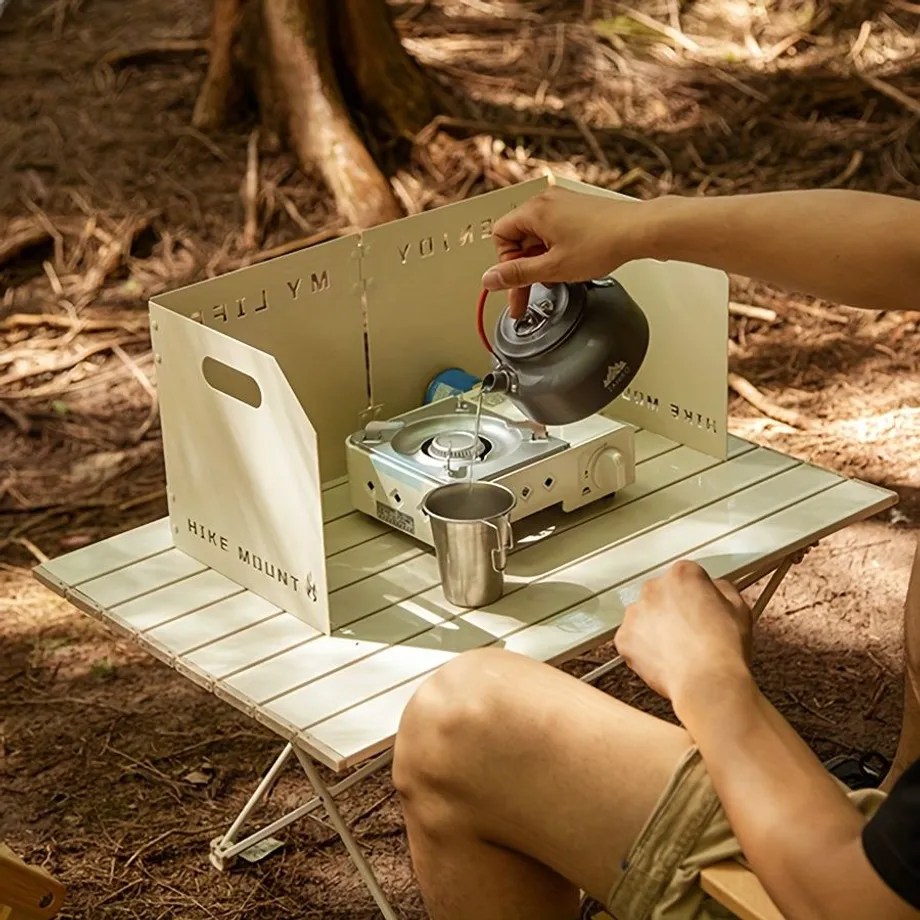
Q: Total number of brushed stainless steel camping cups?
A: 1